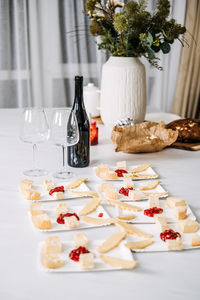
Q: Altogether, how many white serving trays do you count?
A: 7